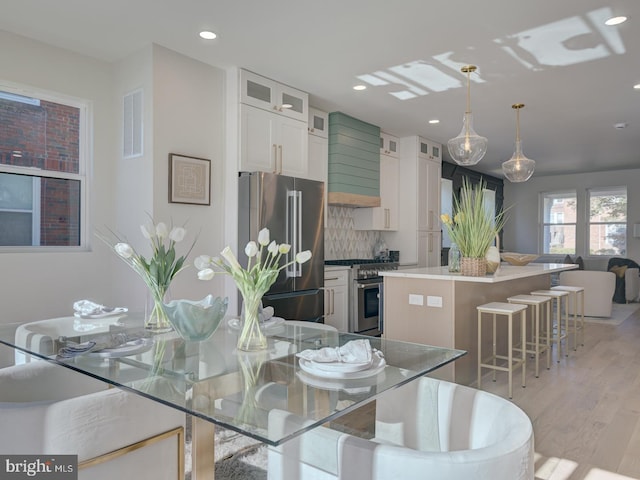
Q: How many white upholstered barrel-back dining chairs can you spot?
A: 4